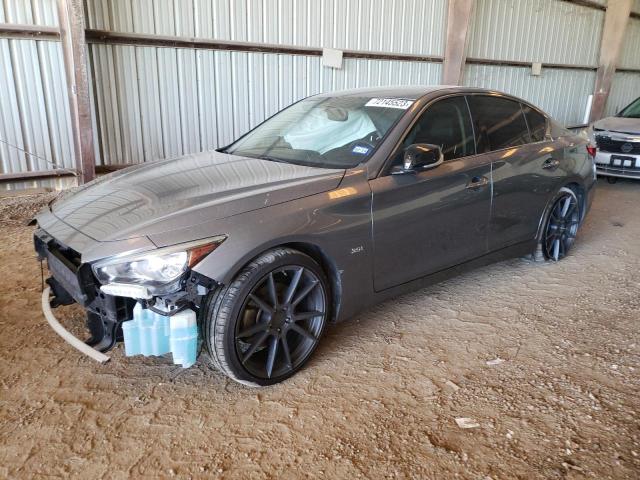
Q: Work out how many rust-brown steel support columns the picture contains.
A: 3